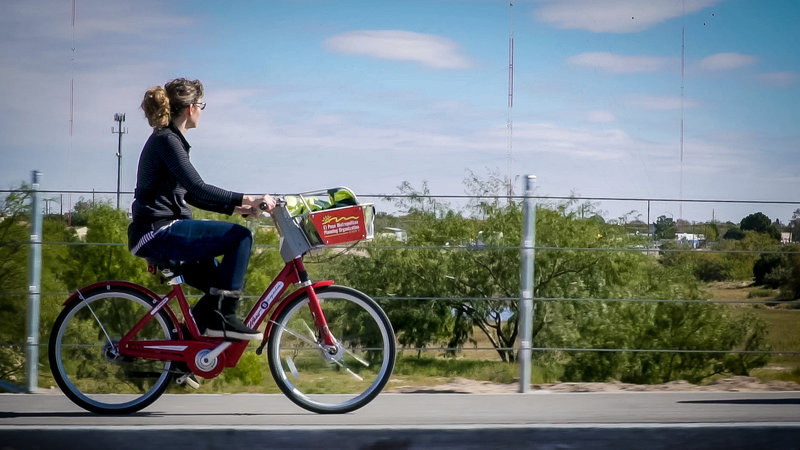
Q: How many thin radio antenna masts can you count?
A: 3